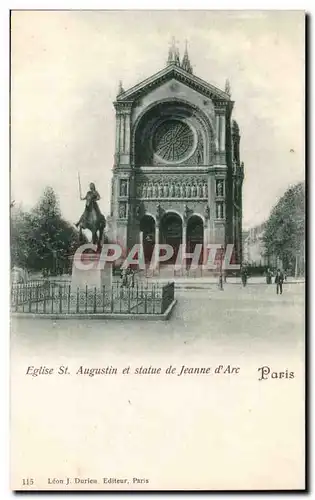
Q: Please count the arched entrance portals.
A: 3